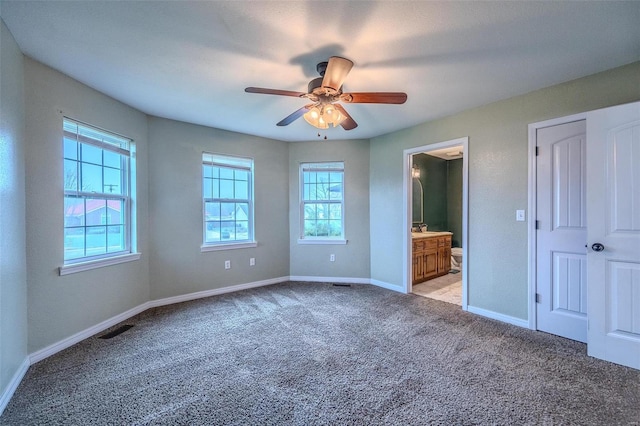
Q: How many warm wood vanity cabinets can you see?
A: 1